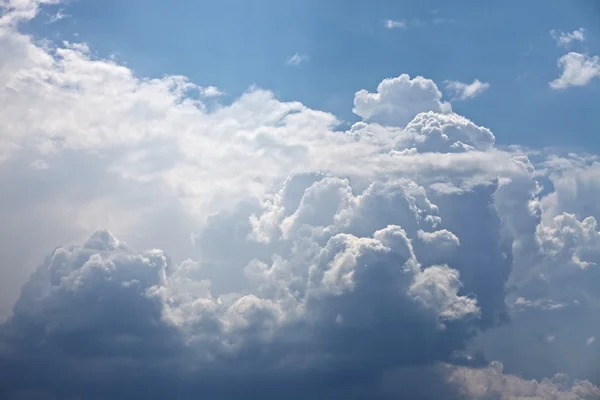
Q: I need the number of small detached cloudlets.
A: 5